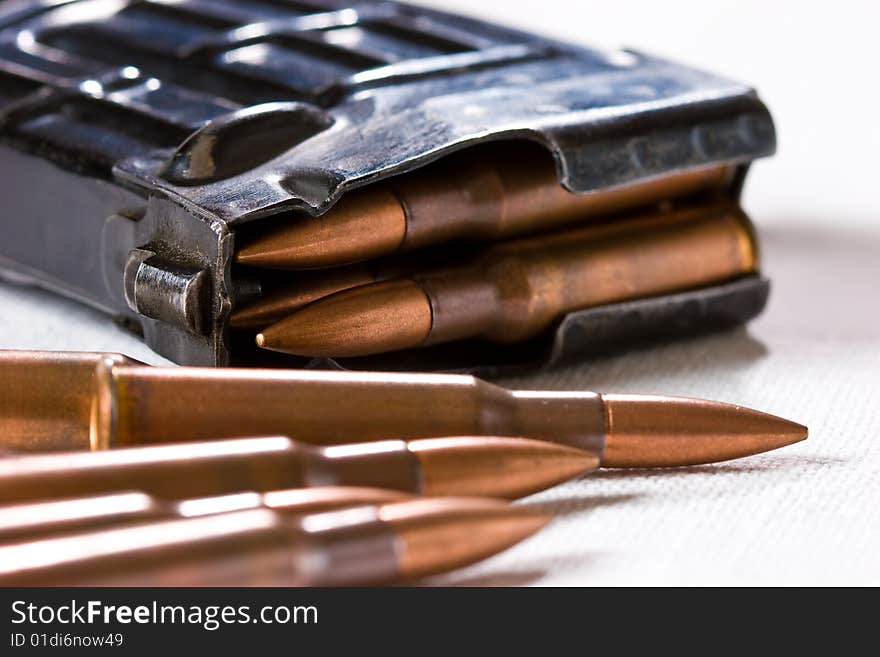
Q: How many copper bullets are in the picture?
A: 8